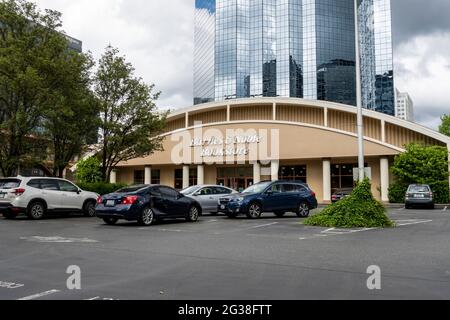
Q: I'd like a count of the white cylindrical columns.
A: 8